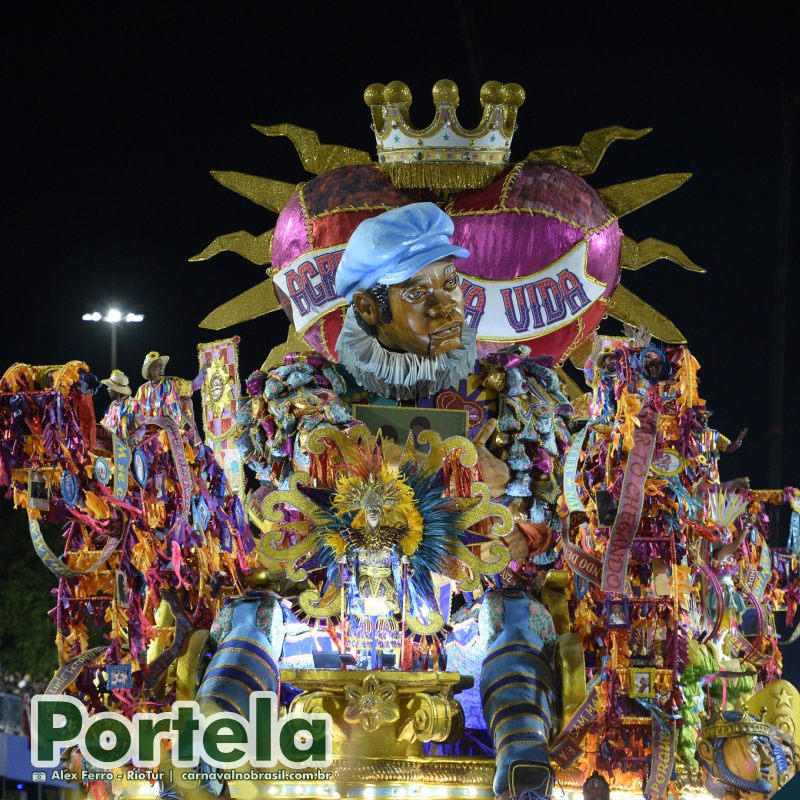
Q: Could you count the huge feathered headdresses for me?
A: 1